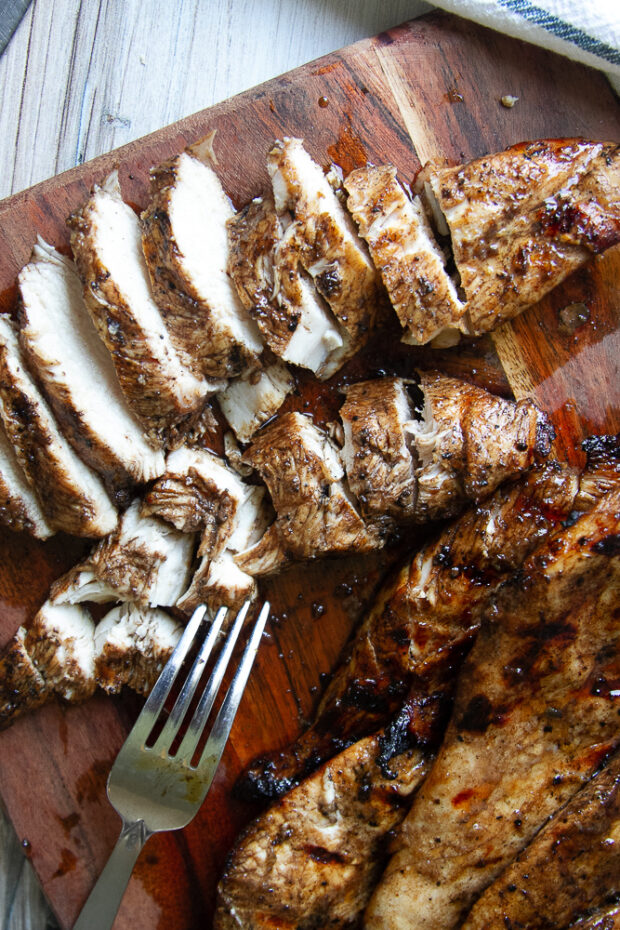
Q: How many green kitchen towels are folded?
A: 0